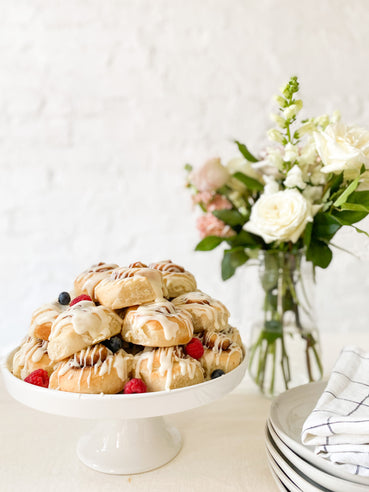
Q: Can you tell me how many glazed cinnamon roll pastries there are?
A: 11